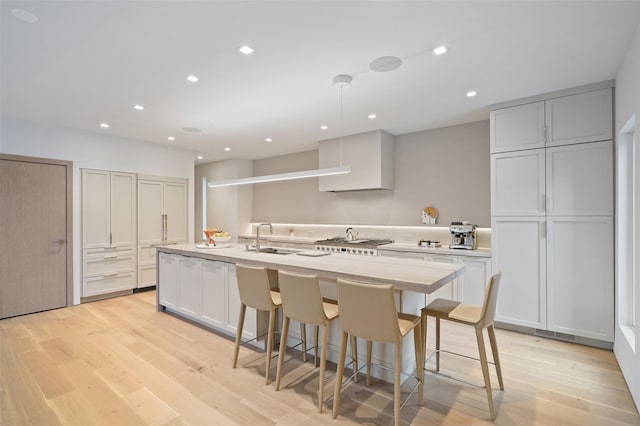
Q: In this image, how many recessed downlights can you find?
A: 12